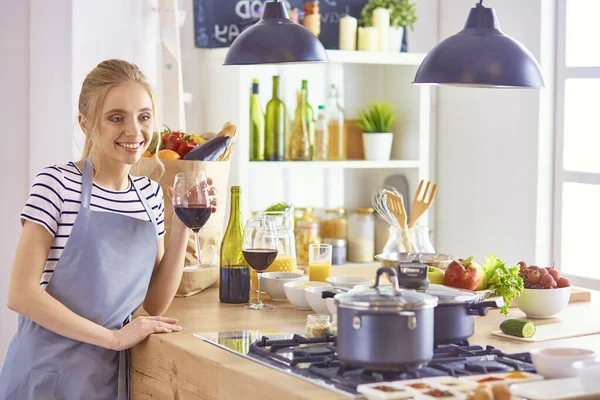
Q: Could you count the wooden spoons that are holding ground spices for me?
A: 0